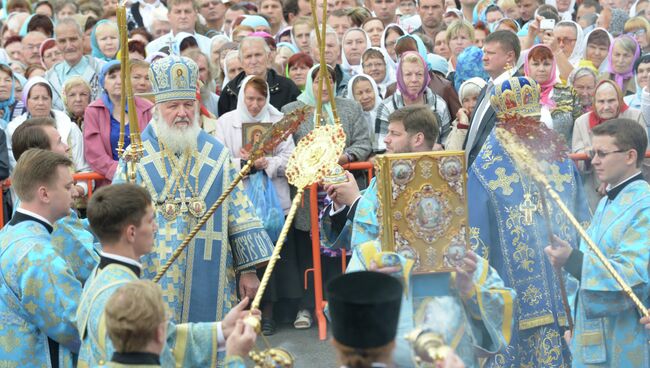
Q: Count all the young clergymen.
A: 6